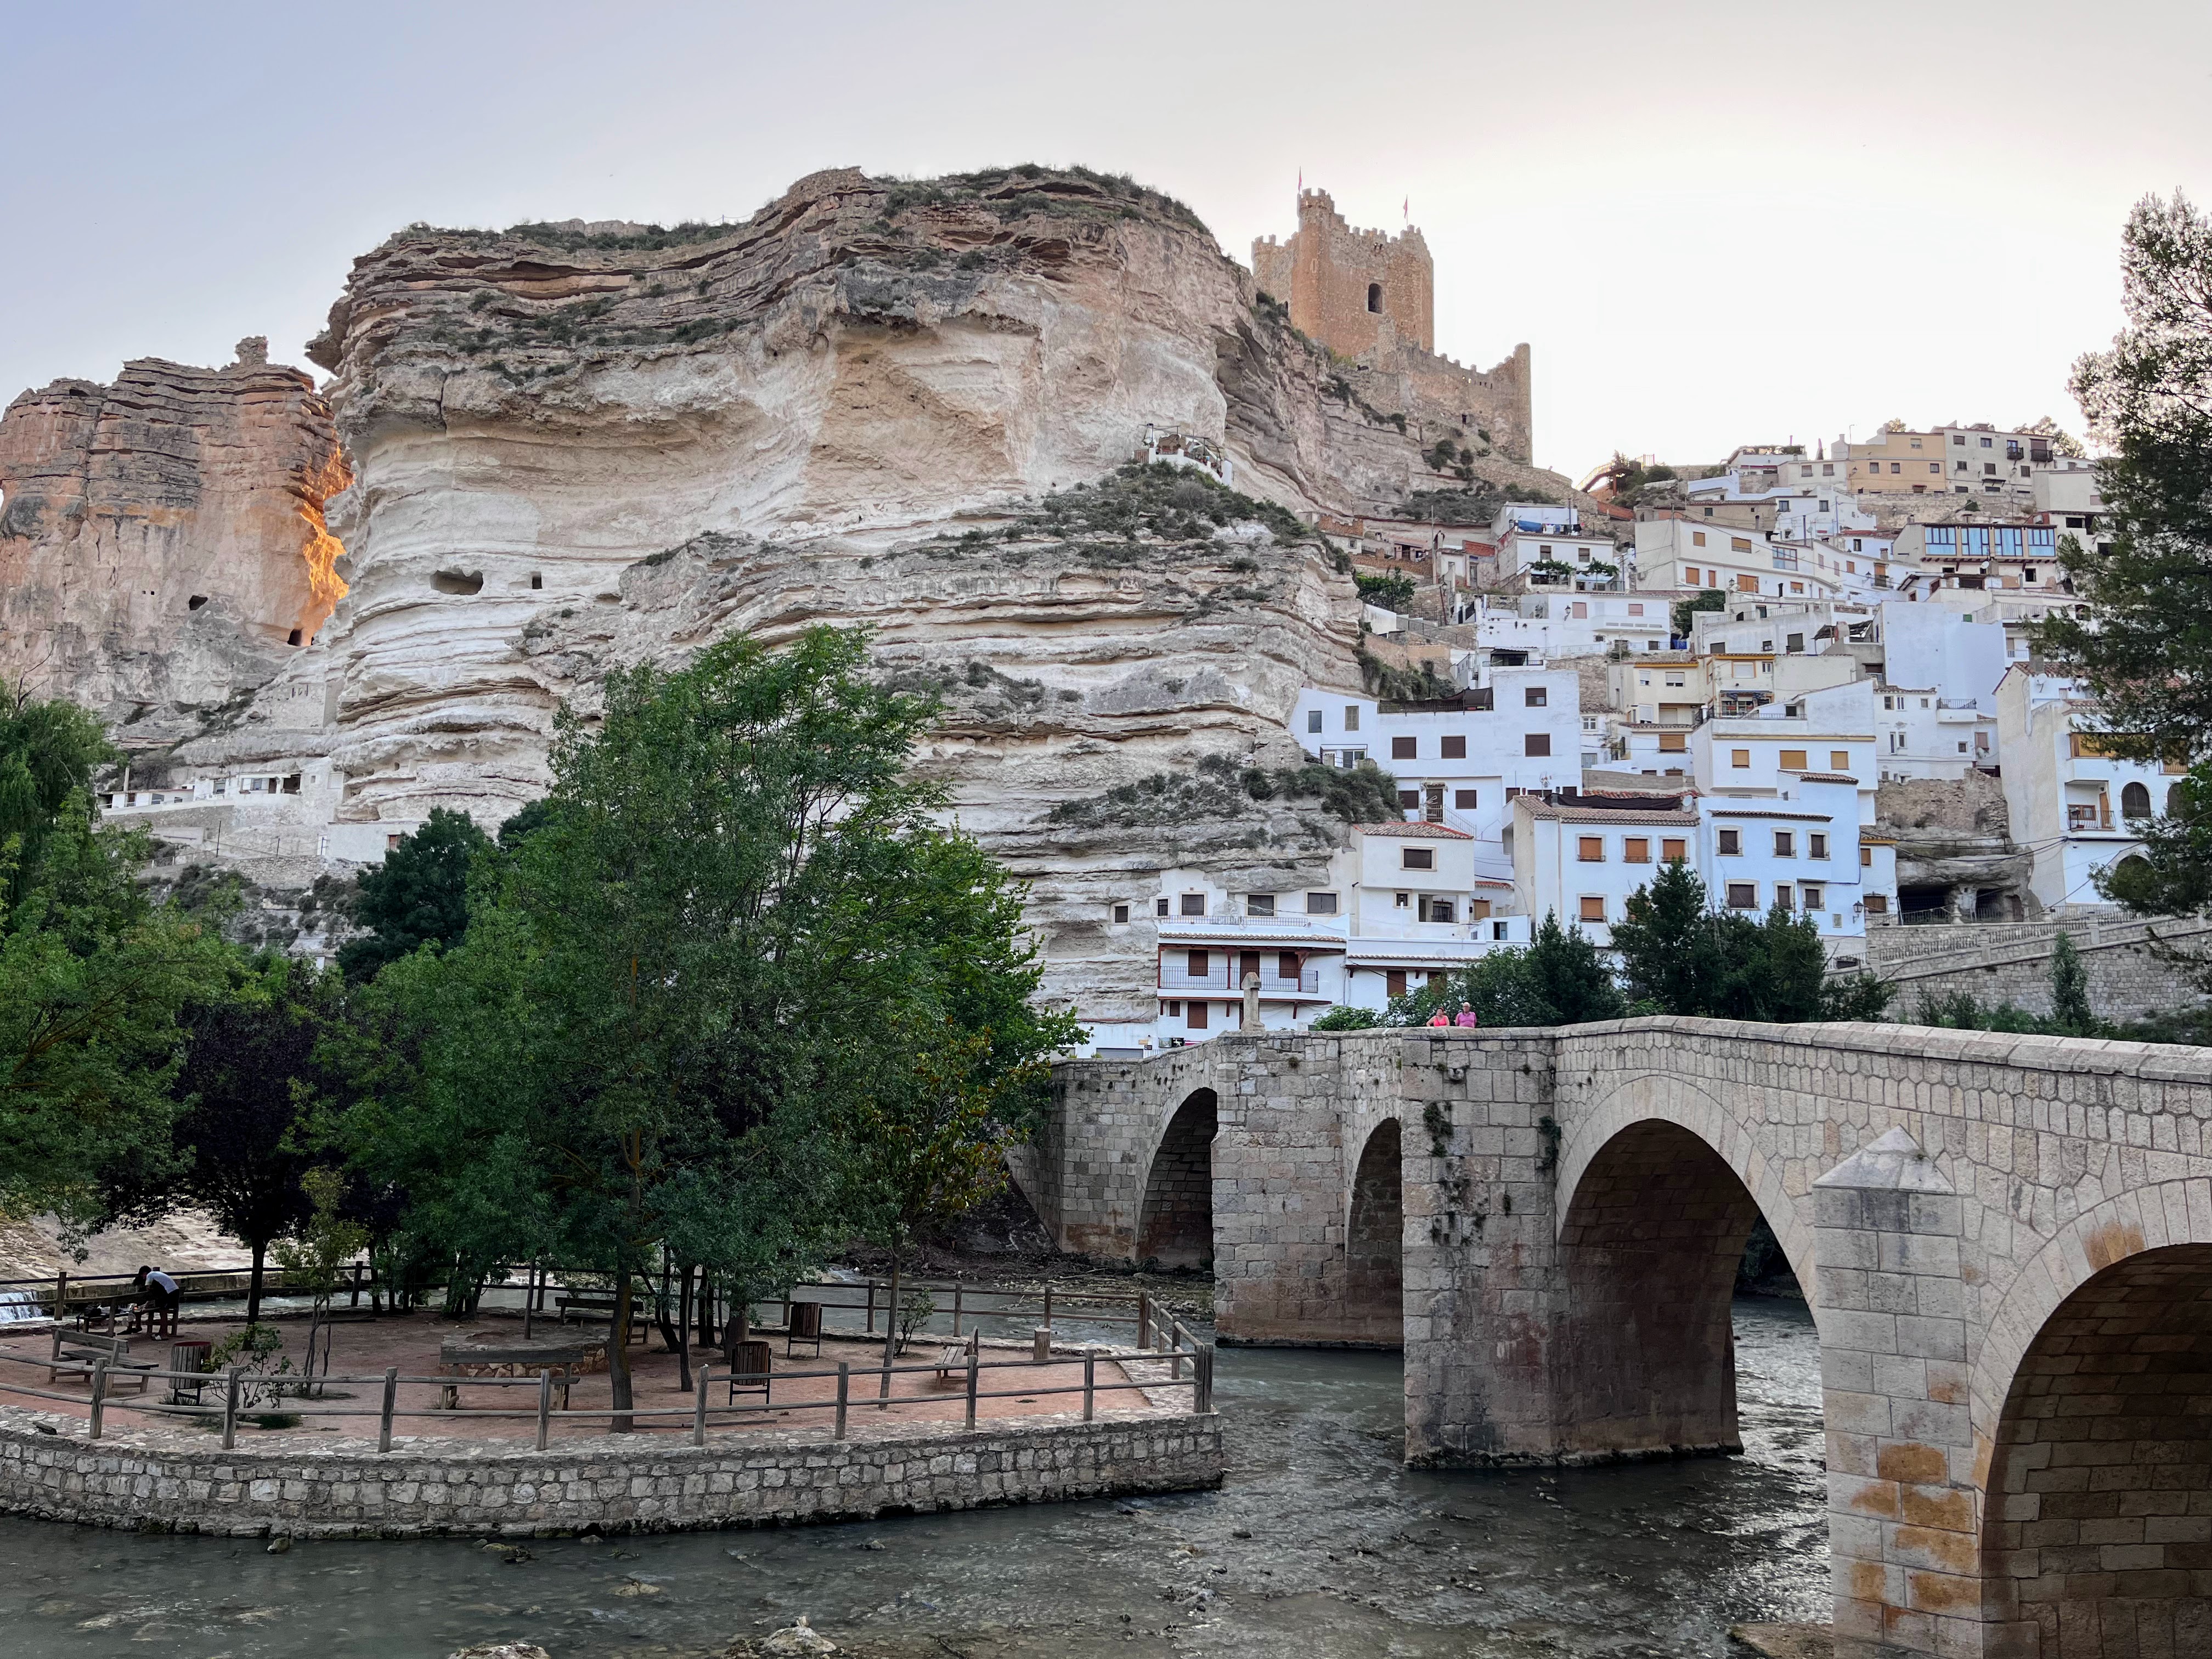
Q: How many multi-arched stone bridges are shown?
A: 1